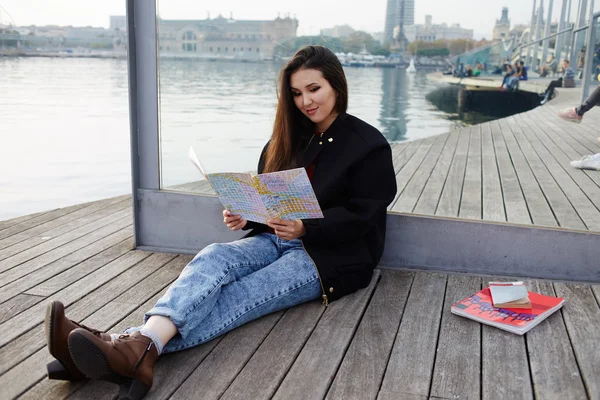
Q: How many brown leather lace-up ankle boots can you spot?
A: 2